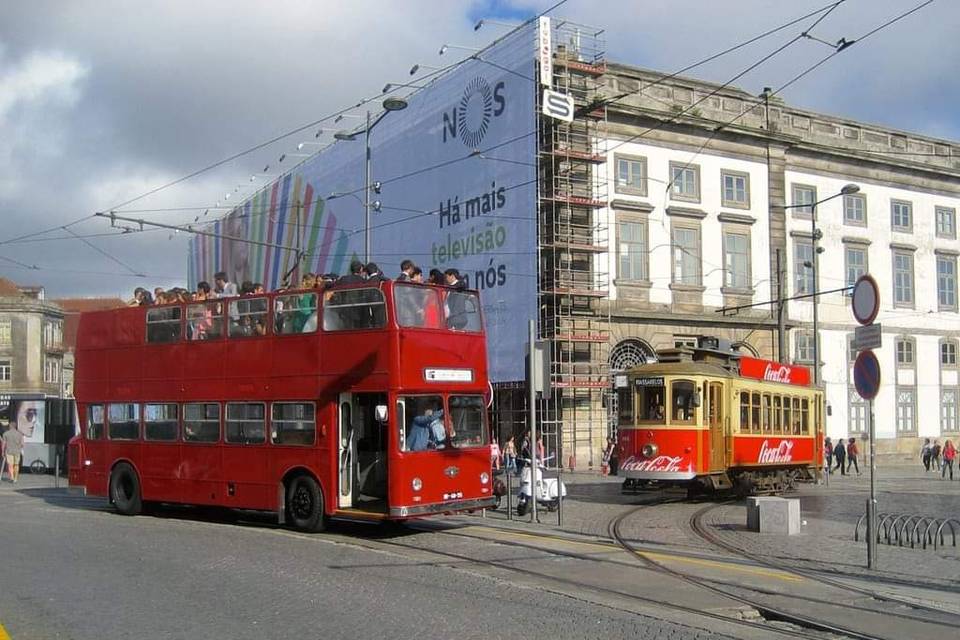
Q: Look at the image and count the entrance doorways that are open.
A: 1